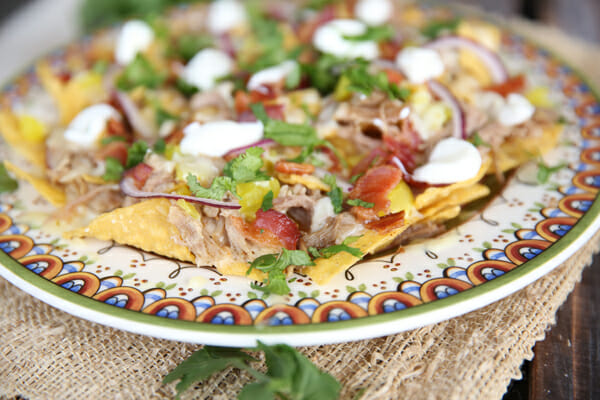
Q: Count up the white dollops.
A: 11